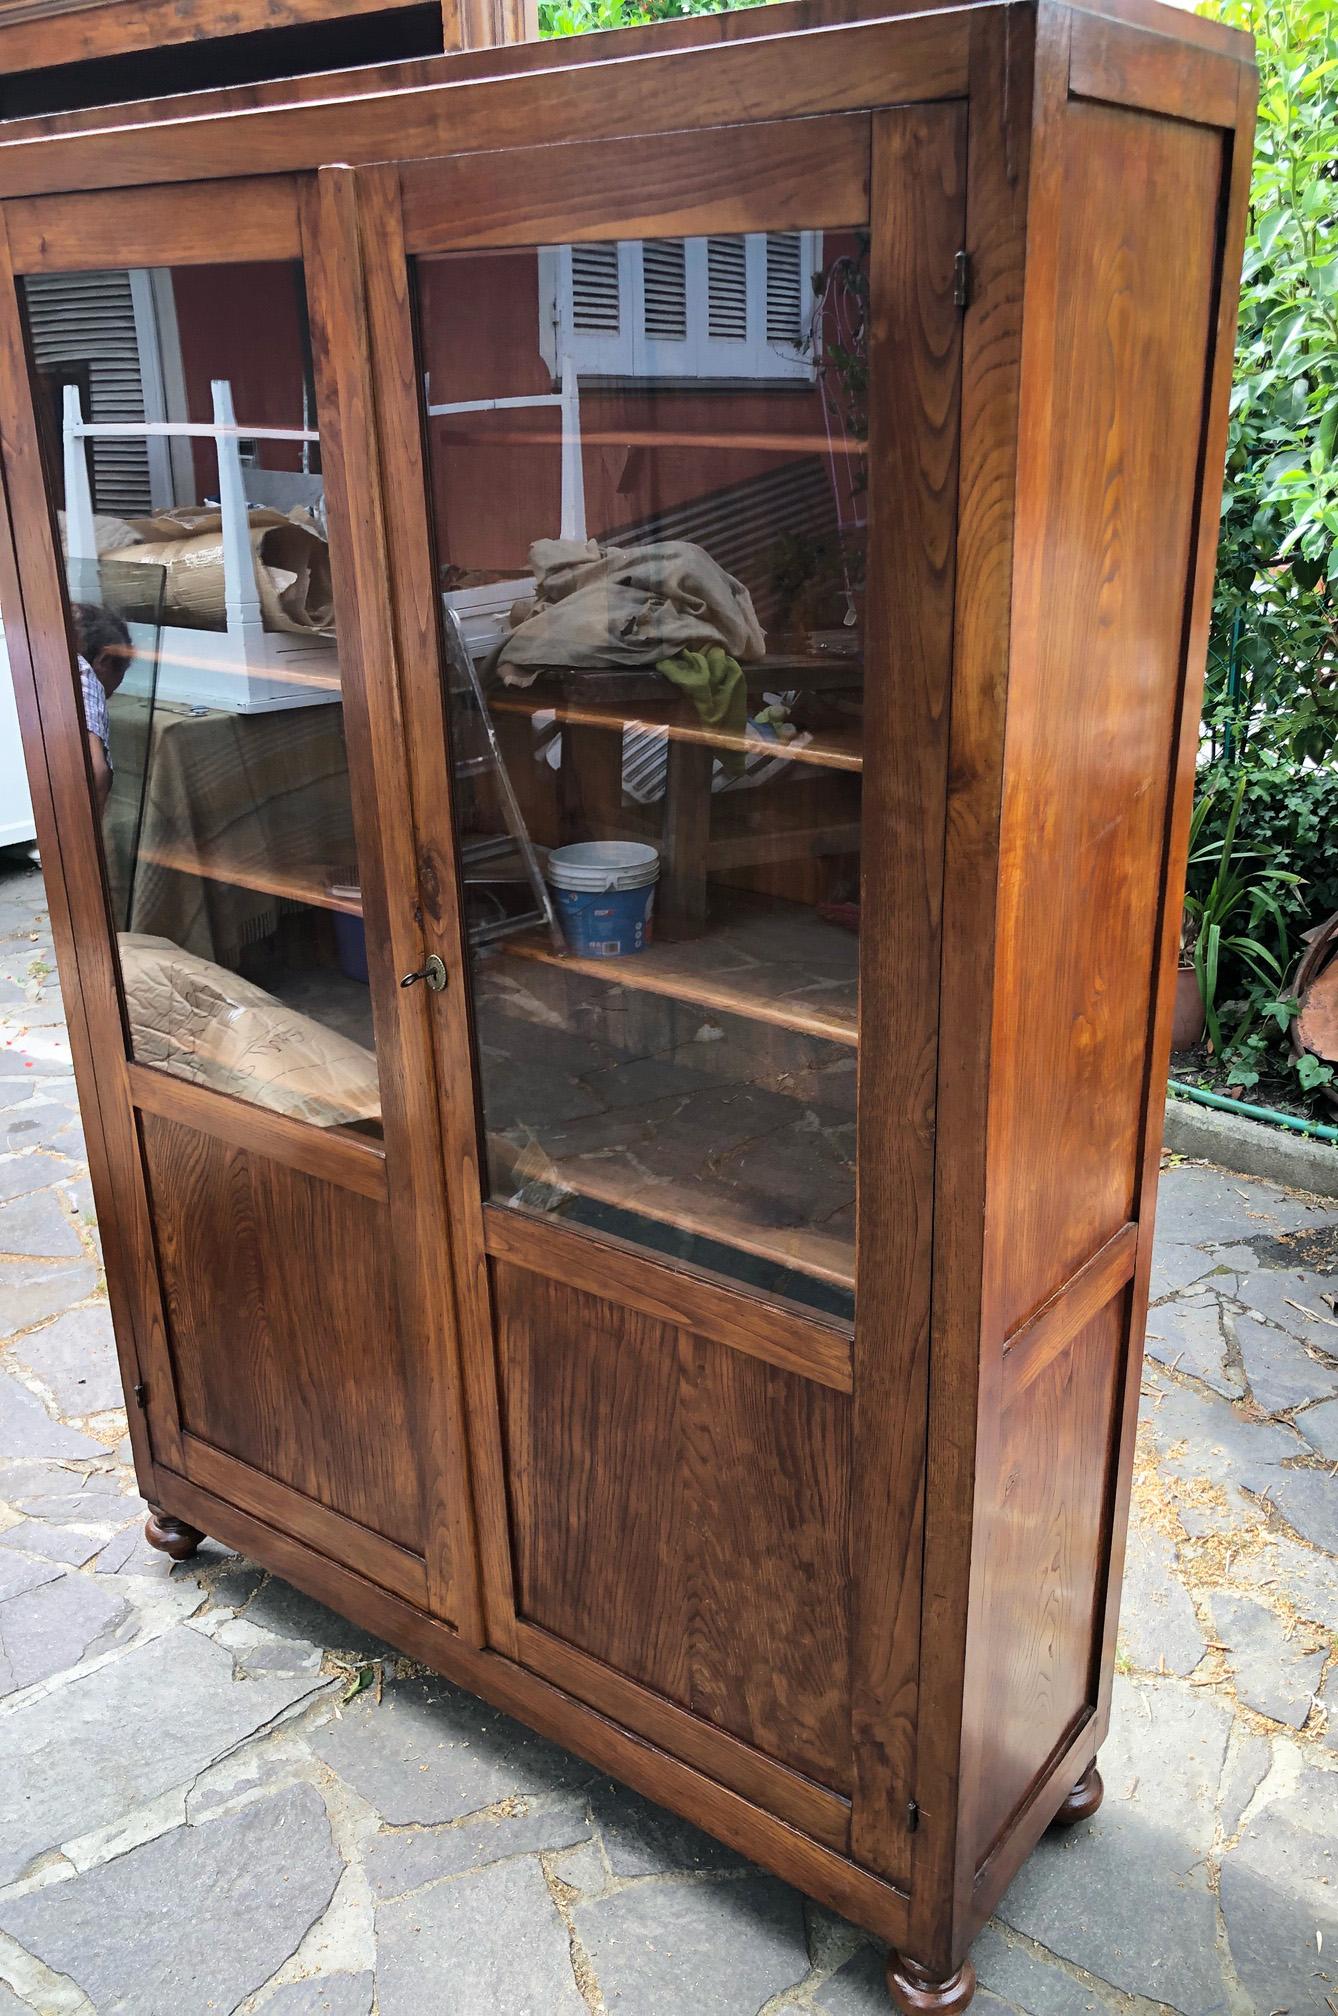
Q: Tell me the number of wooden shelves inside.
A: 4